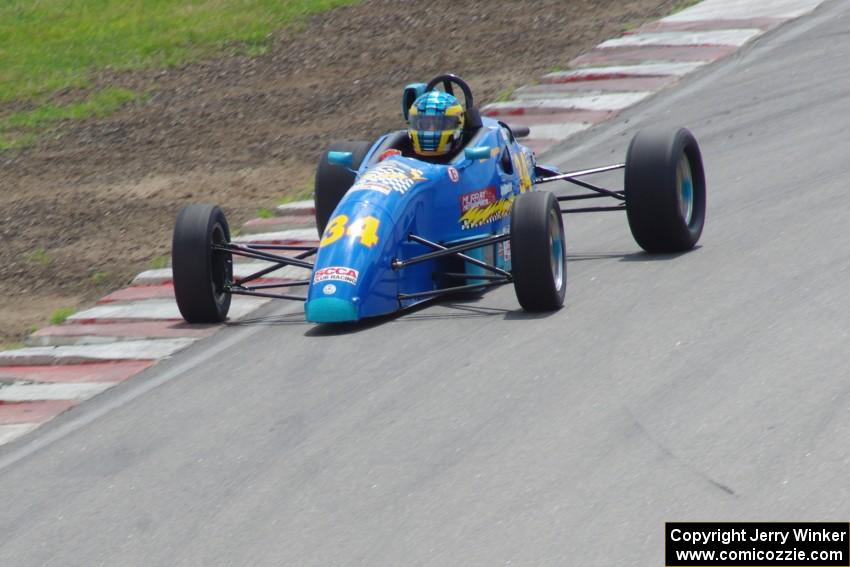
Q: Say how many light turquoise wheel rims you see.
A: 2